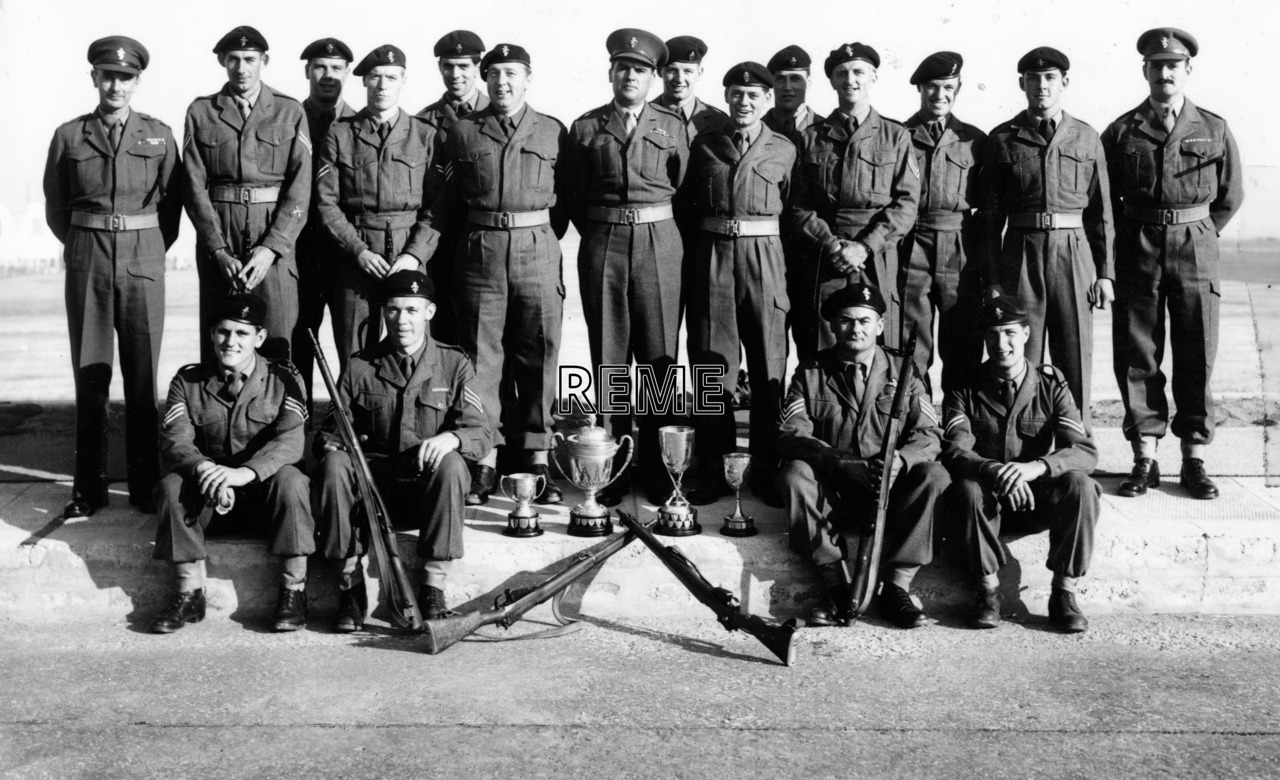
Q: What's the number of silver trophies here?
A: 4